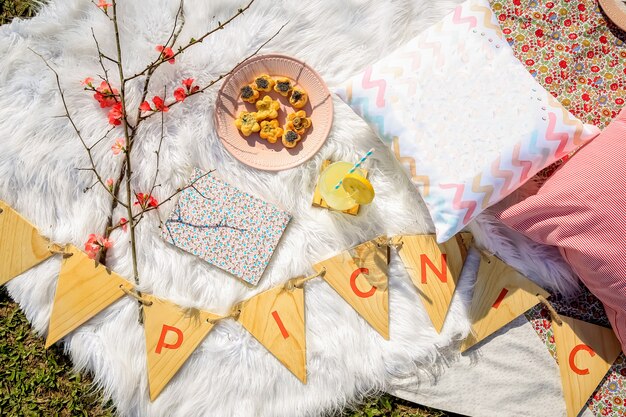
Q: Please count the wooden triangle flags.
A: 8